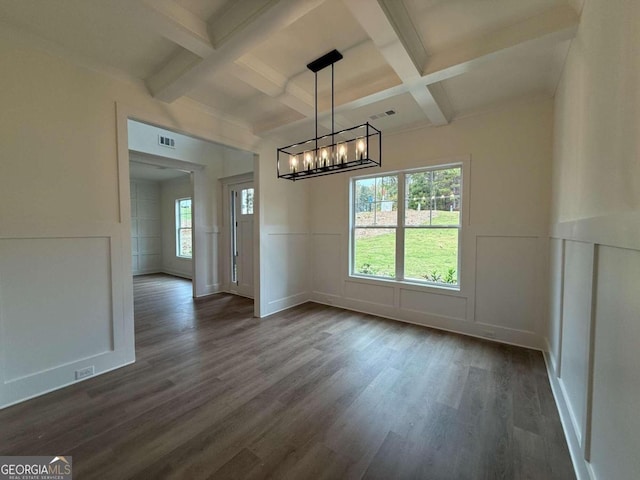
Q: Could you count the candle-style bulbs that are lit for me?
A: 5